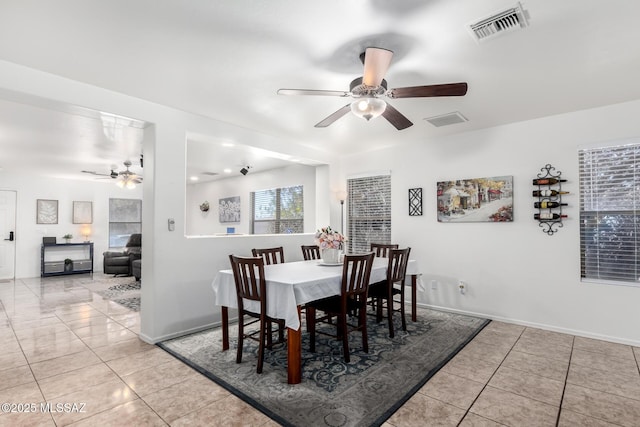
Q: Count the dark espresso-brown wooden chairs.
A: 6